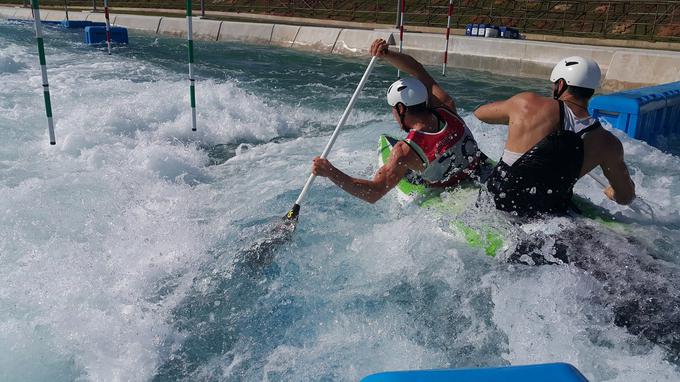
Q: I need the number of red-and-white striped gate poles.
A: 3